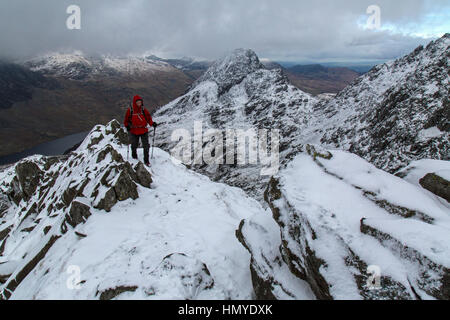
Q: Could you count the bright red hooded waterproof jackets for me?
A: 1